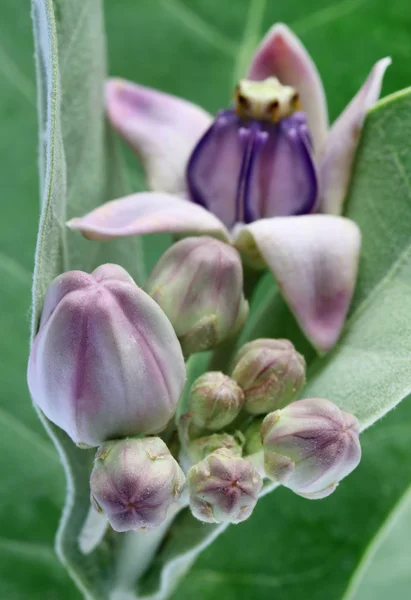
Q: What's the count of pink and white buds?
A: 7